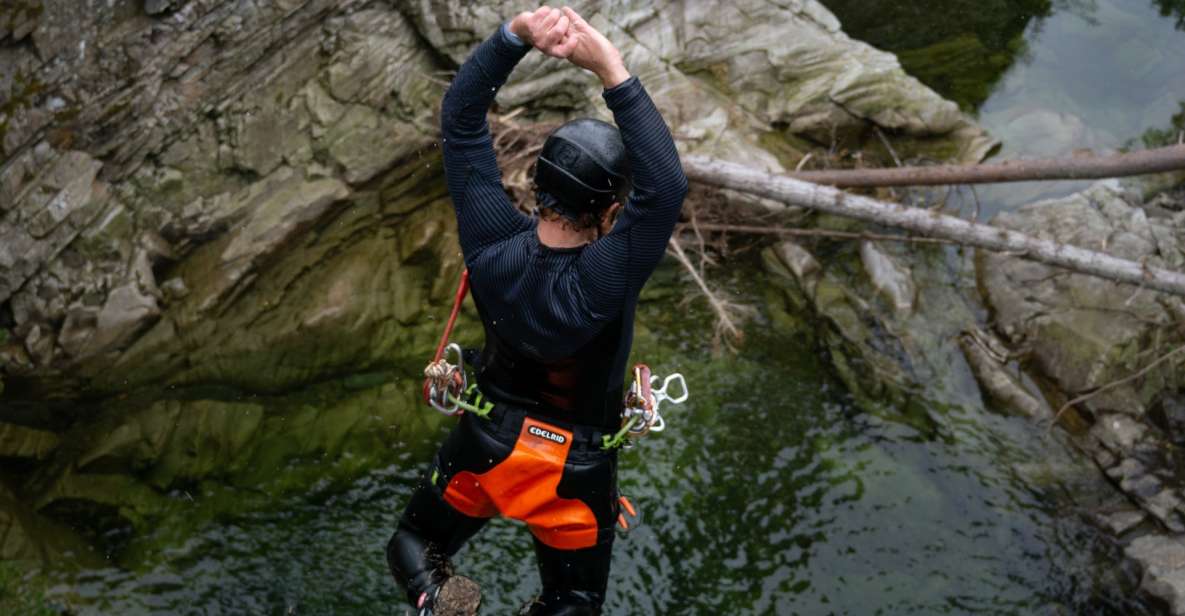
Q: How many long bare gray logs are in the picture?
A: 2